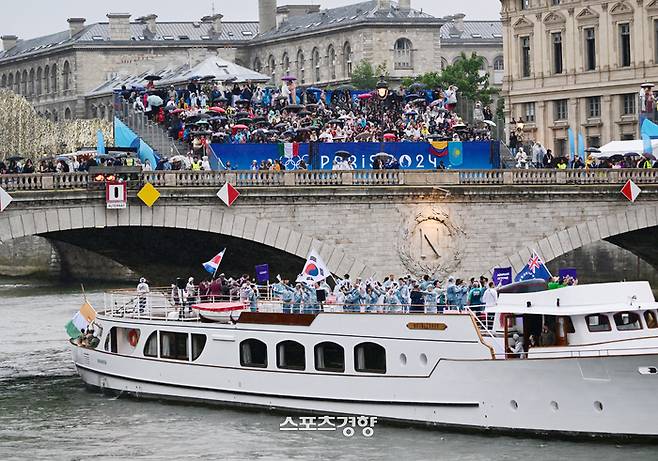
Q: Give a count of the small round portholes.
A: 5